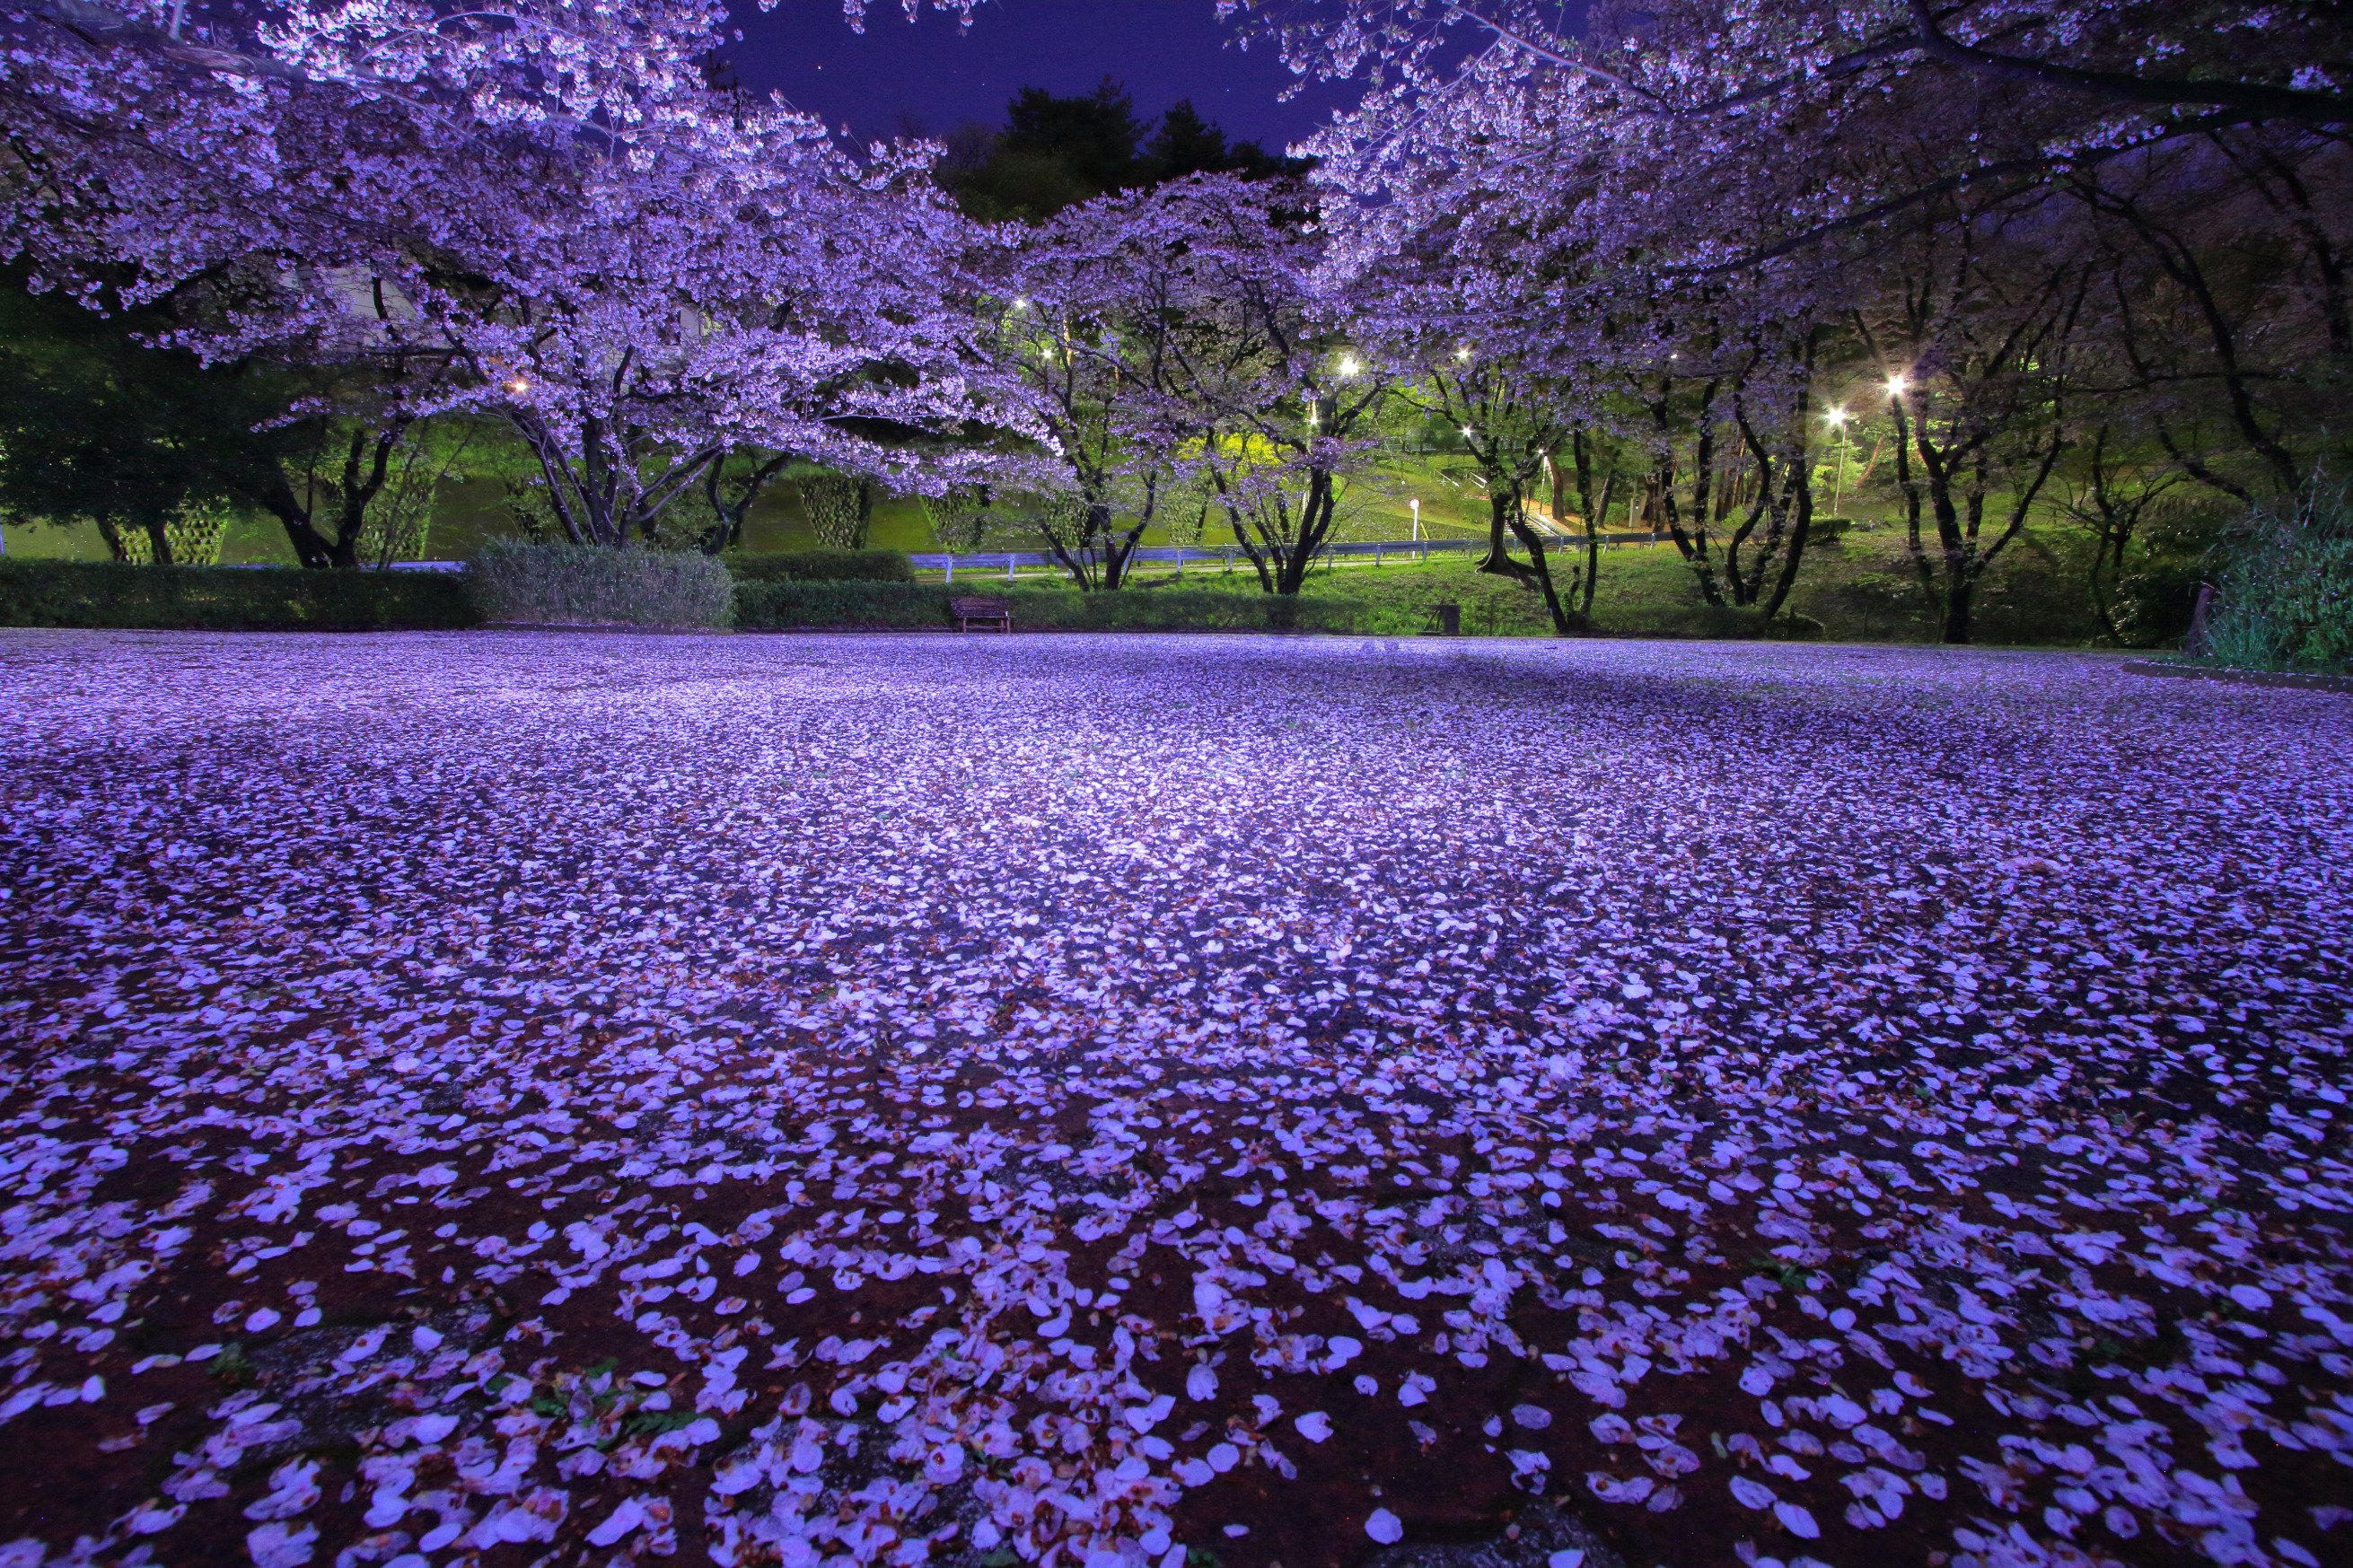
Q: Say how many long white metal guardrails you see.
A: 1